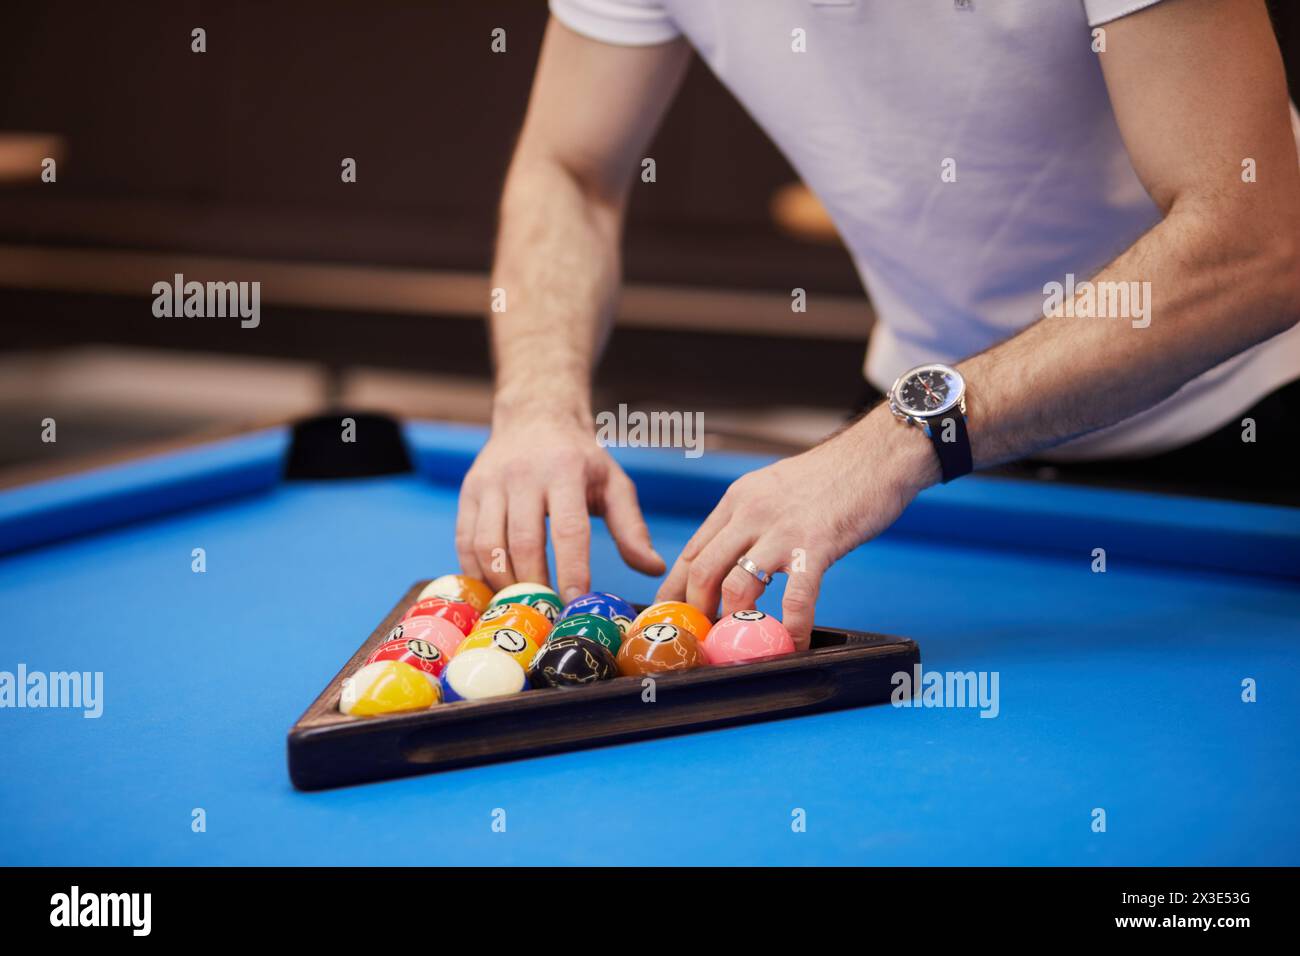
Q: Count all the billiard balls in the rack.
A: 15